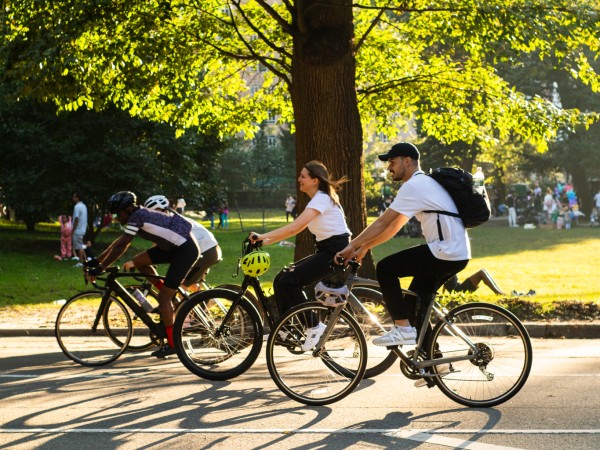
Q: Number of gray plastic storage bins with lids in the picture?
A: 0